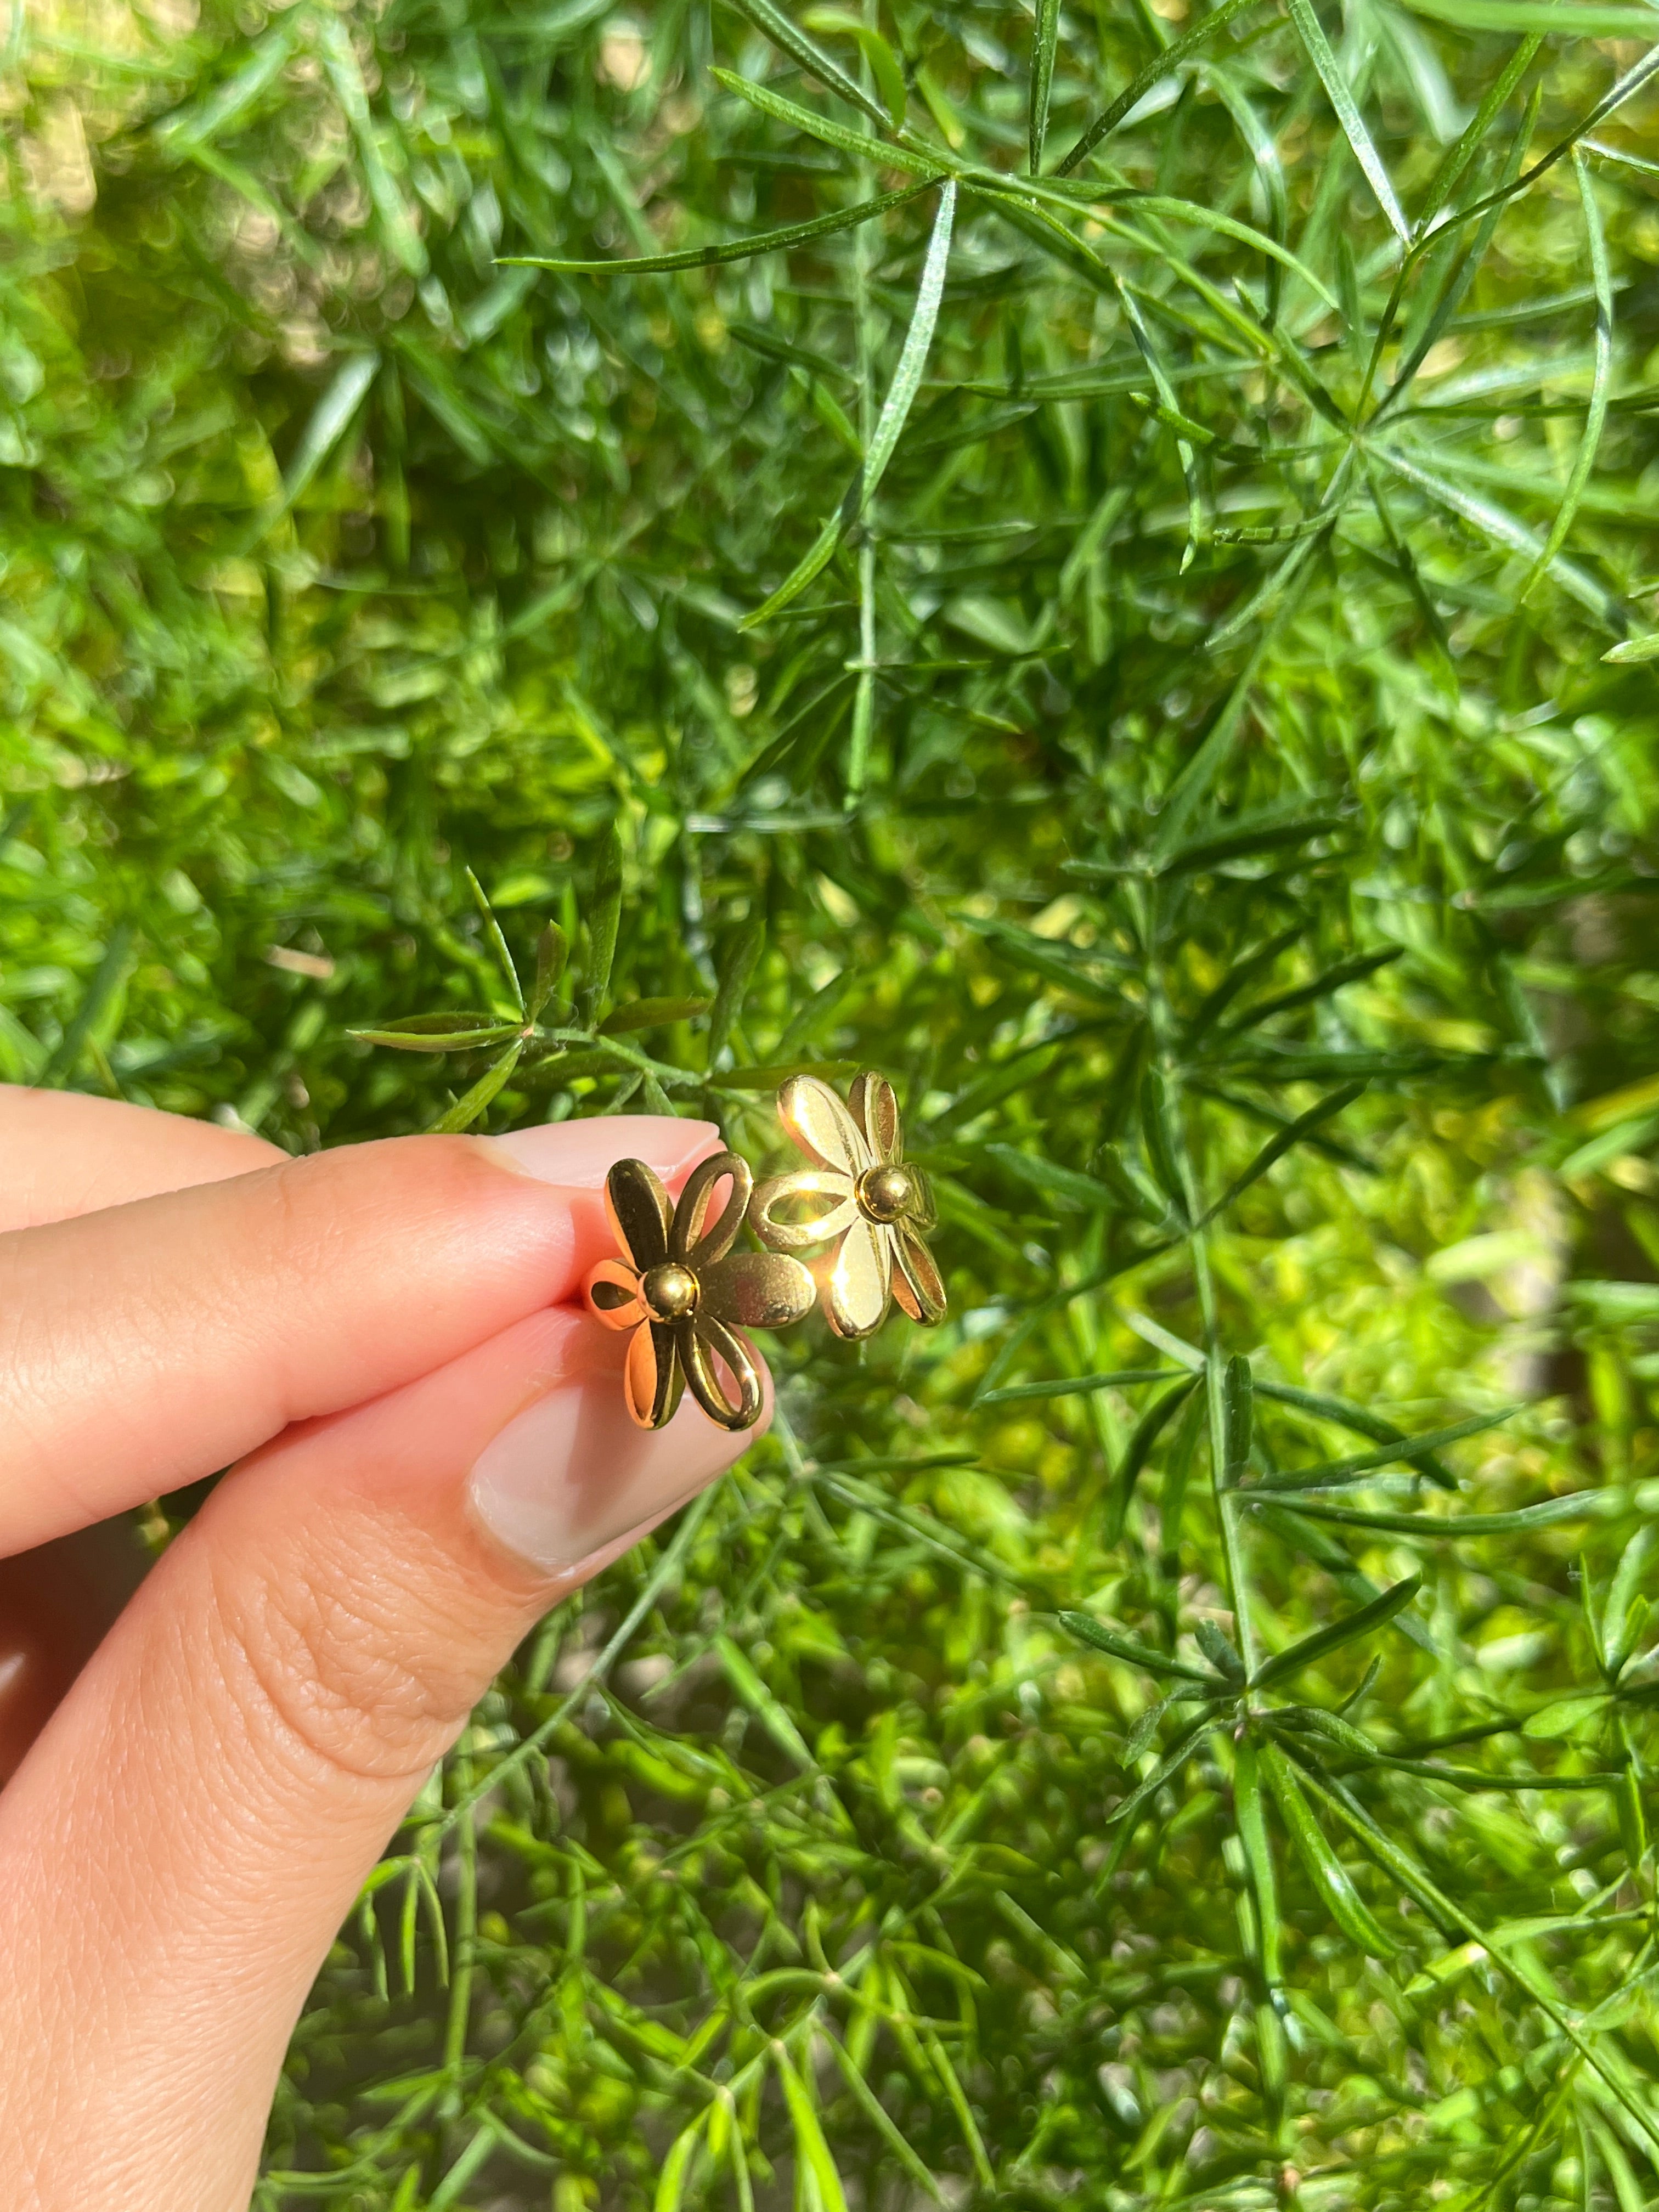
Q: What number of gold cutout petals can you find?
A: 6